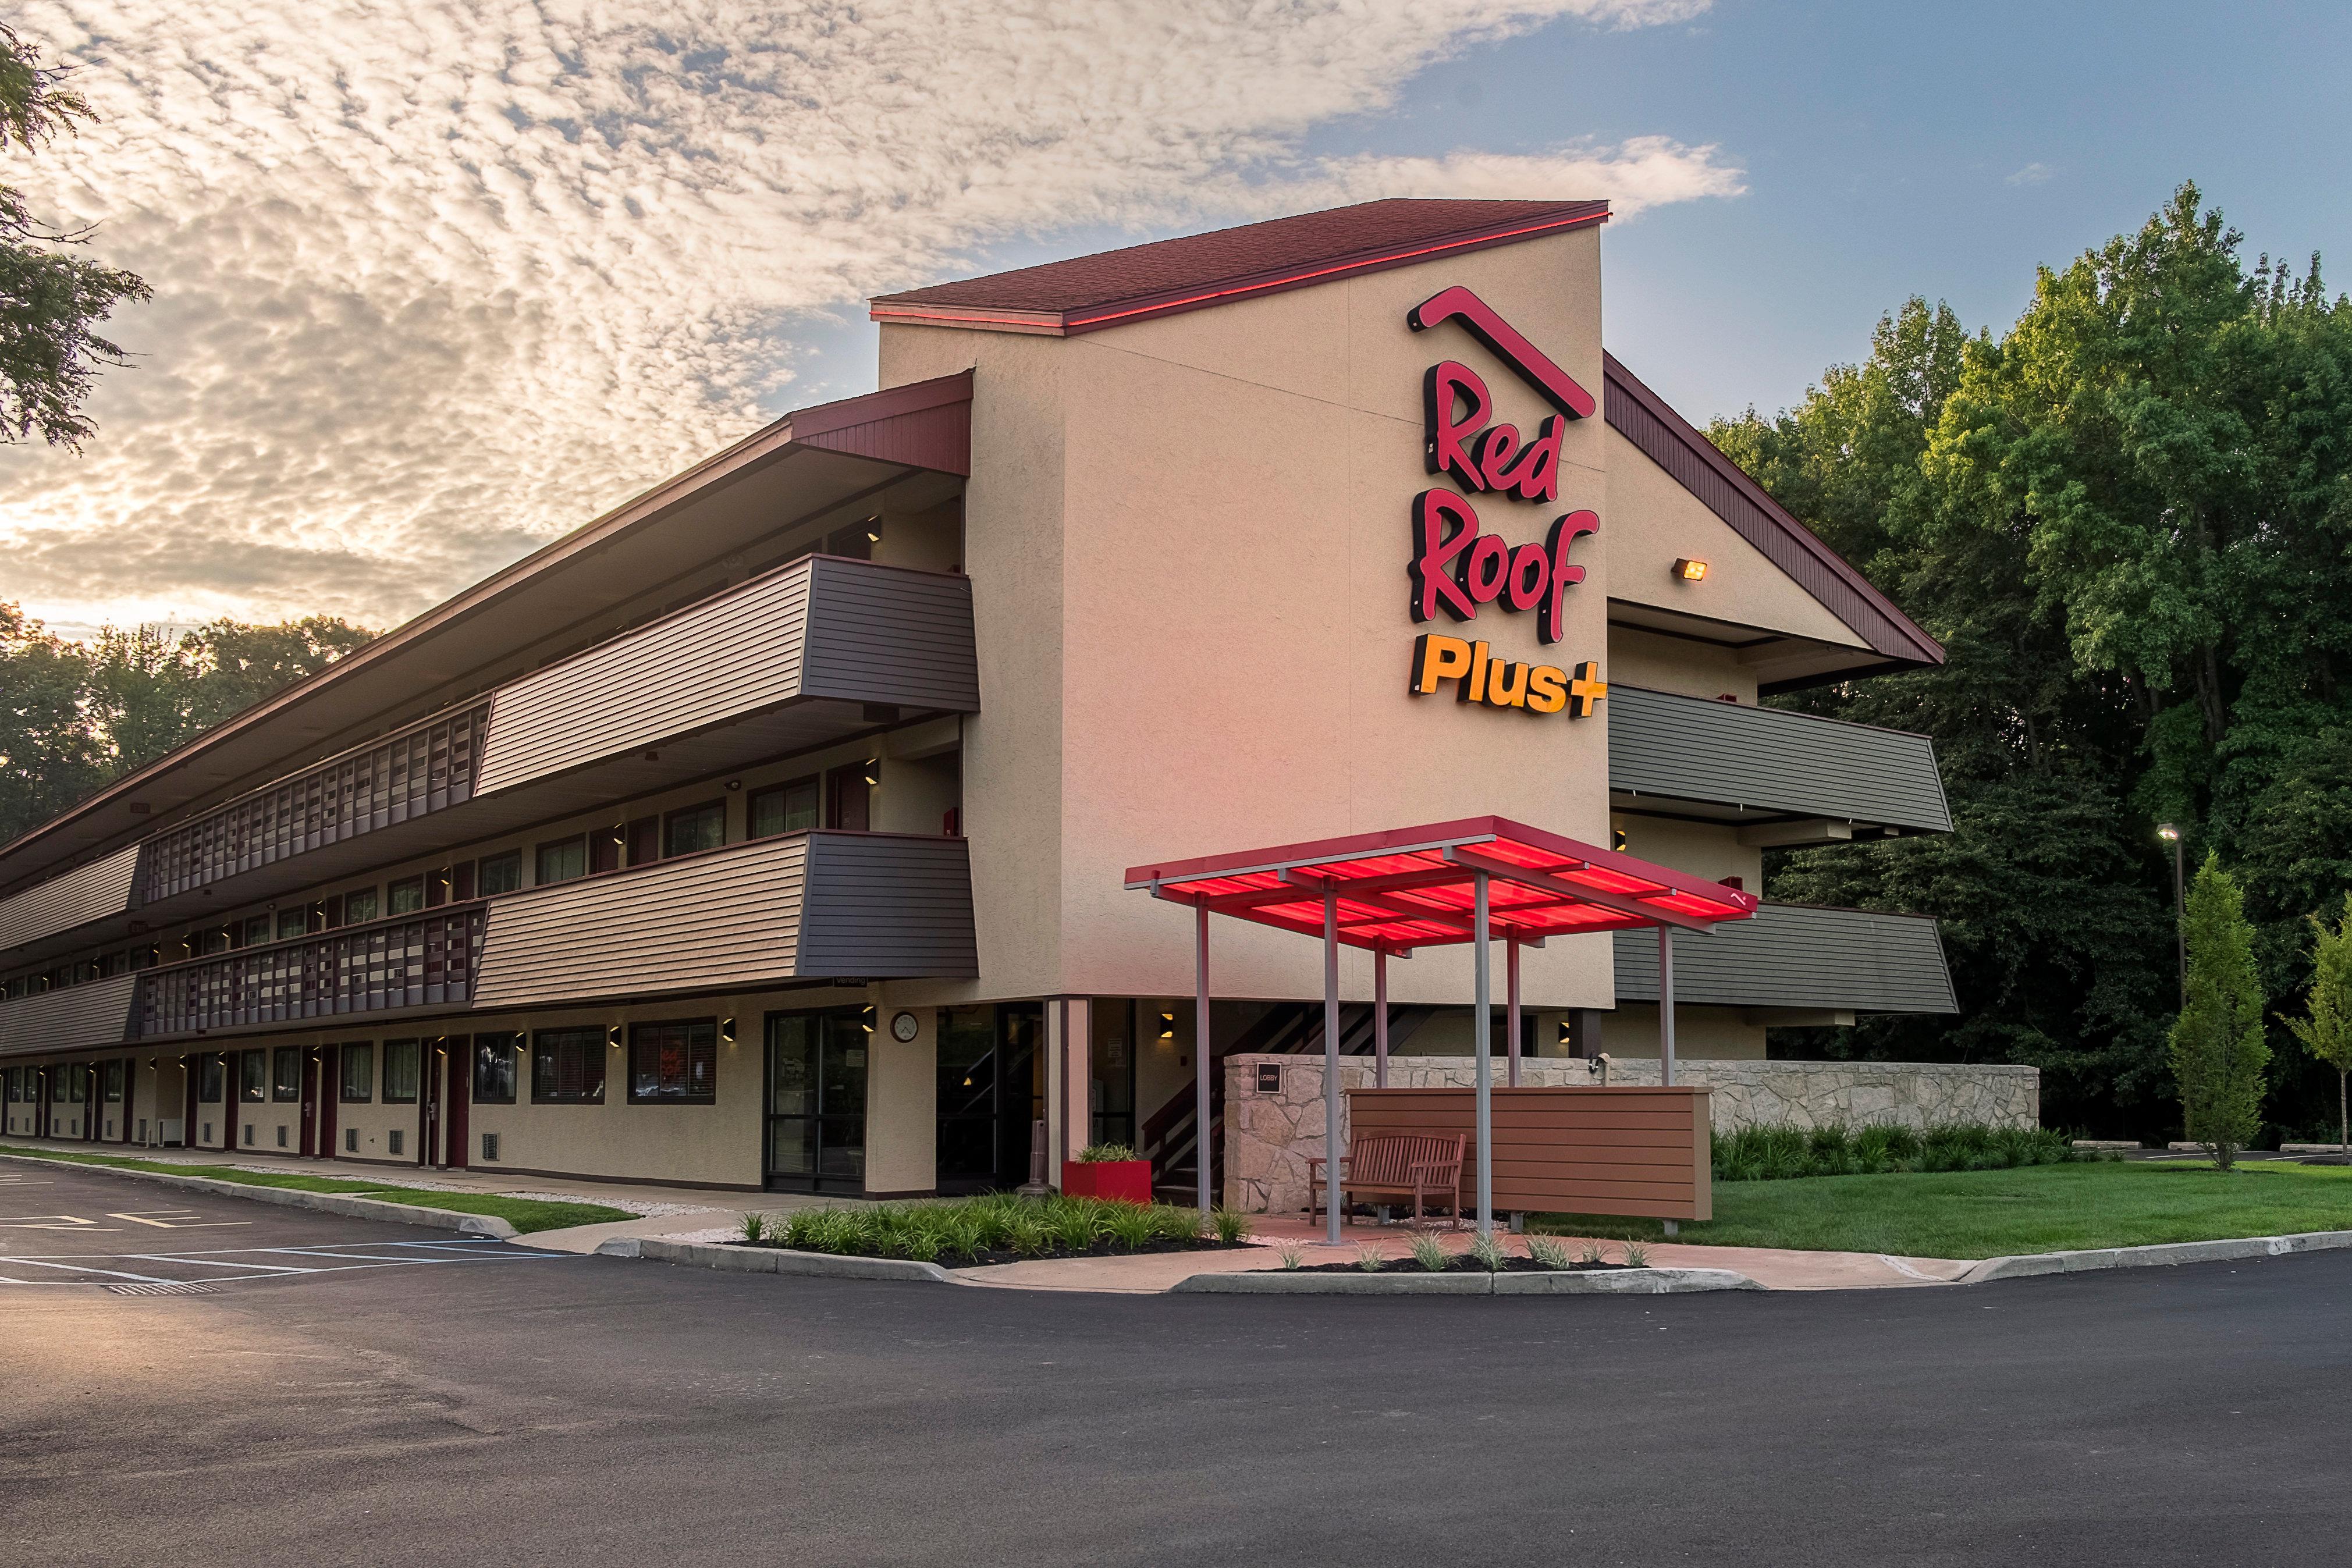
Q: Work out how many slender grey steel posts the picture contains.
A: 6